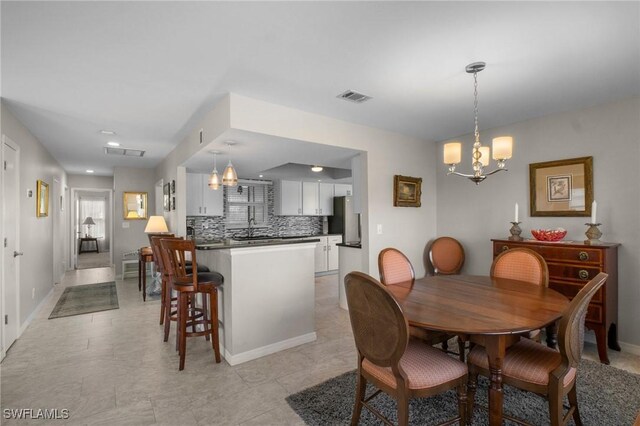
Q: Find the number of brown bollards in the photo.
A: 0